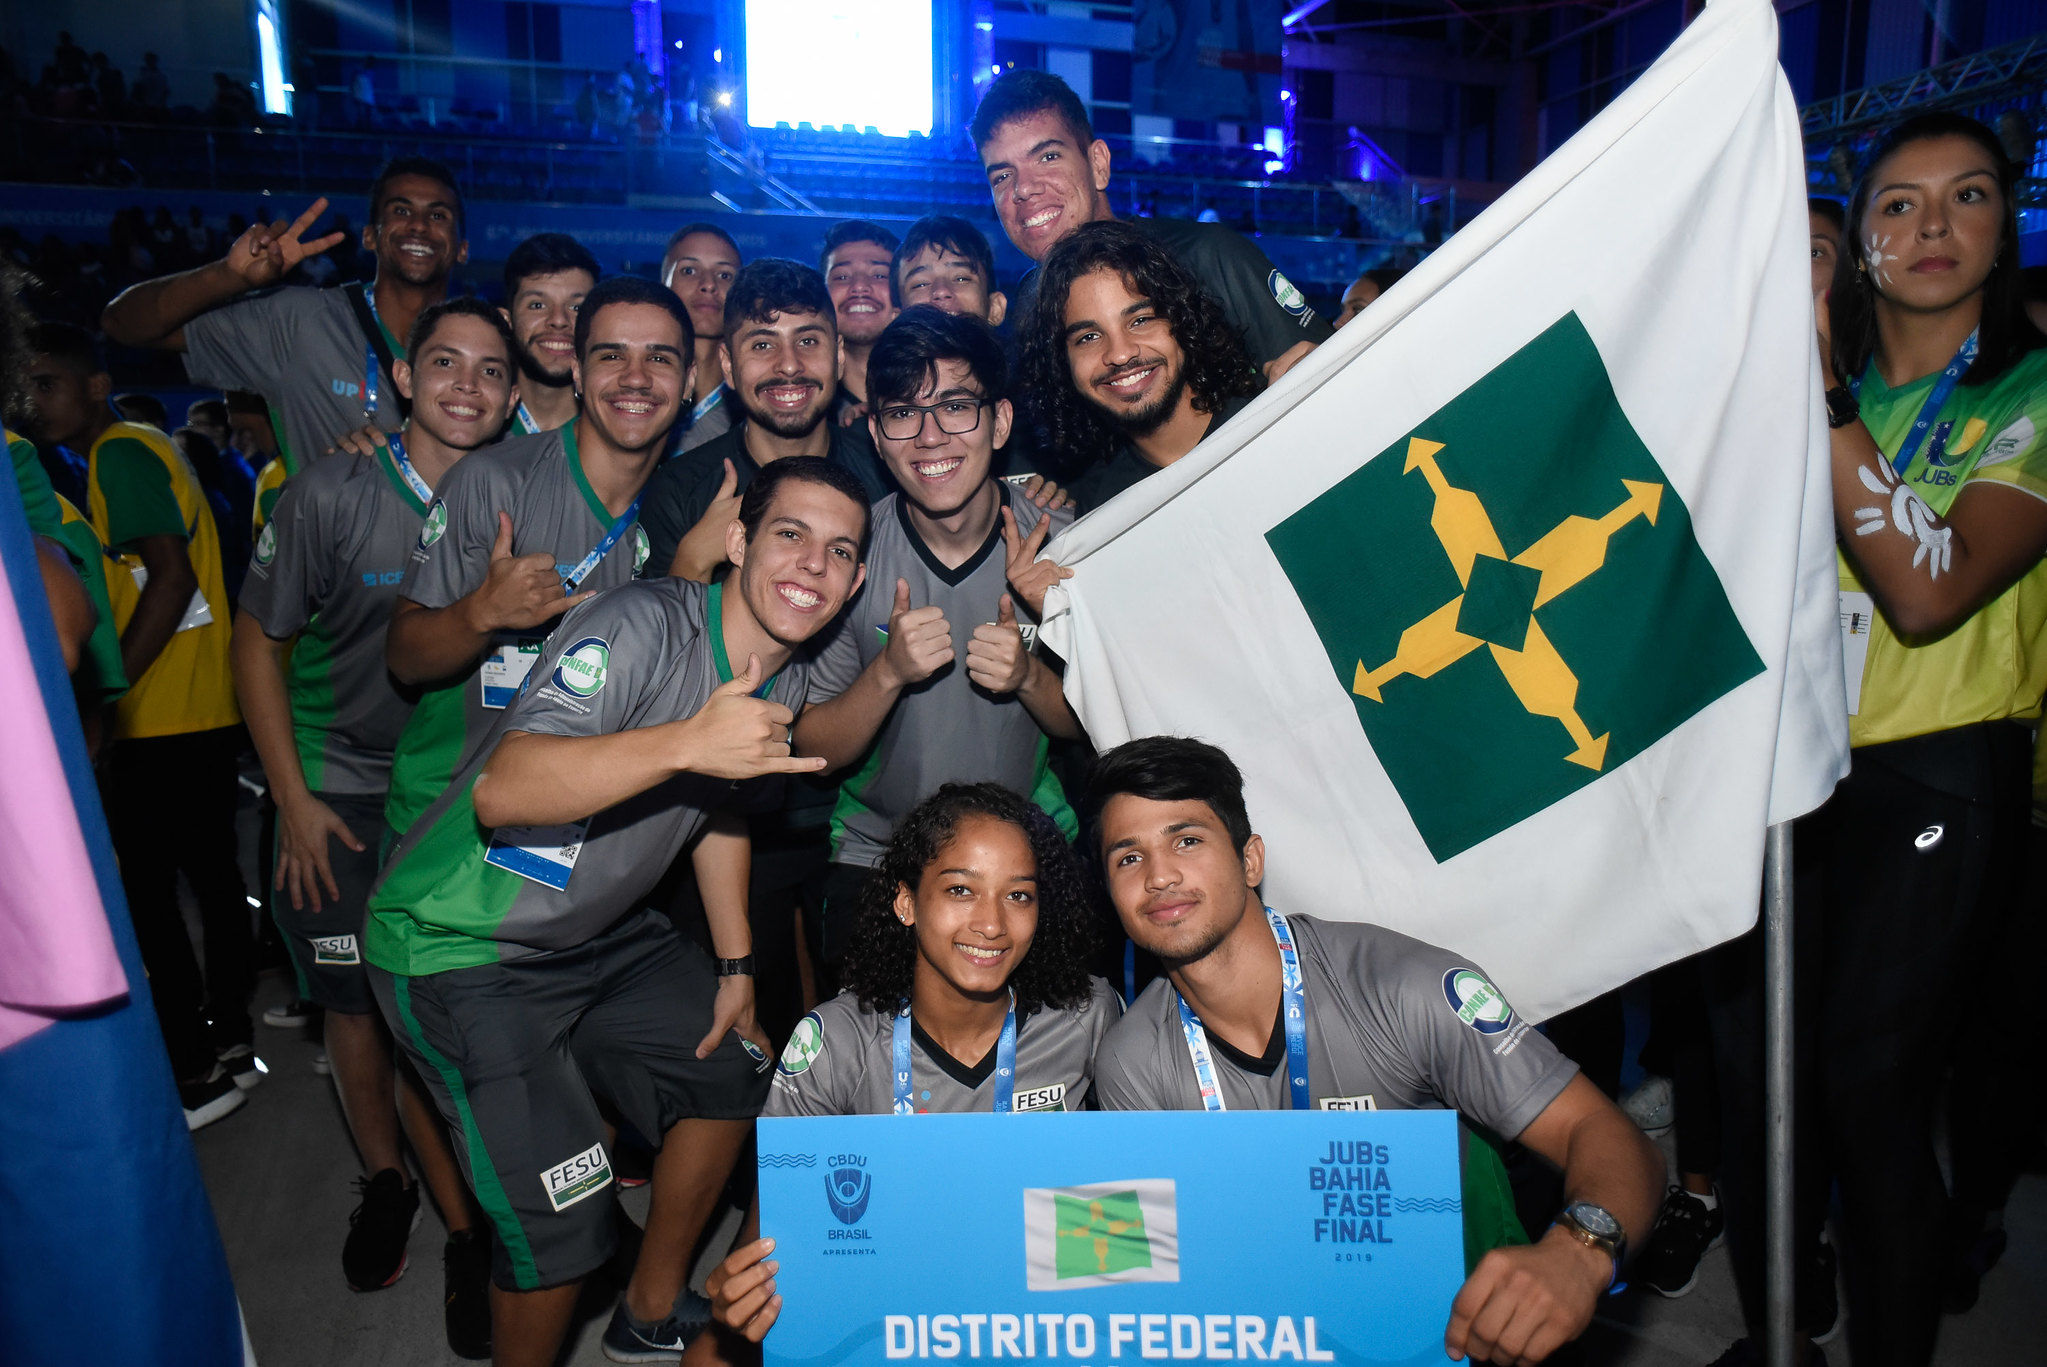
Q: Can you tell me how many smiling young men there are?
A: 12